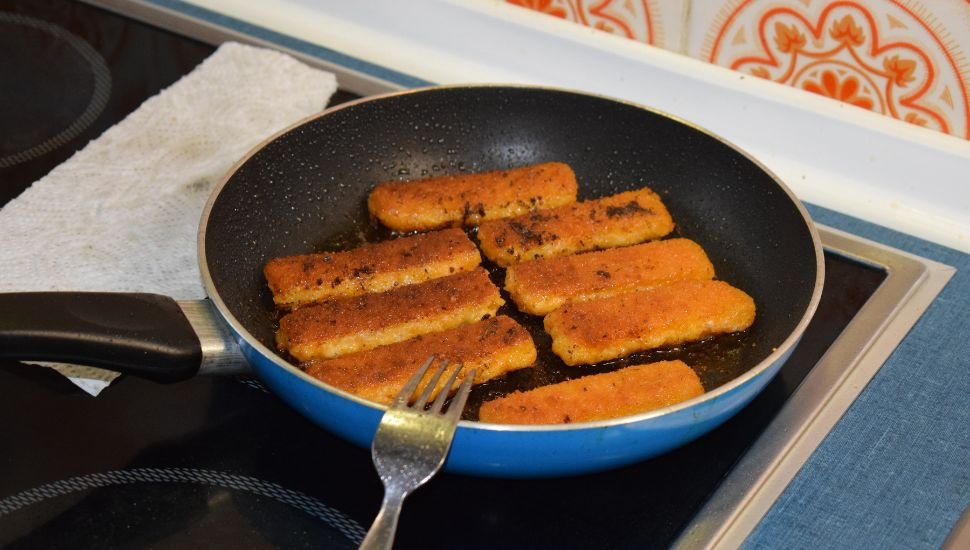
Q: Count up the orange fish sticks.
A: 8